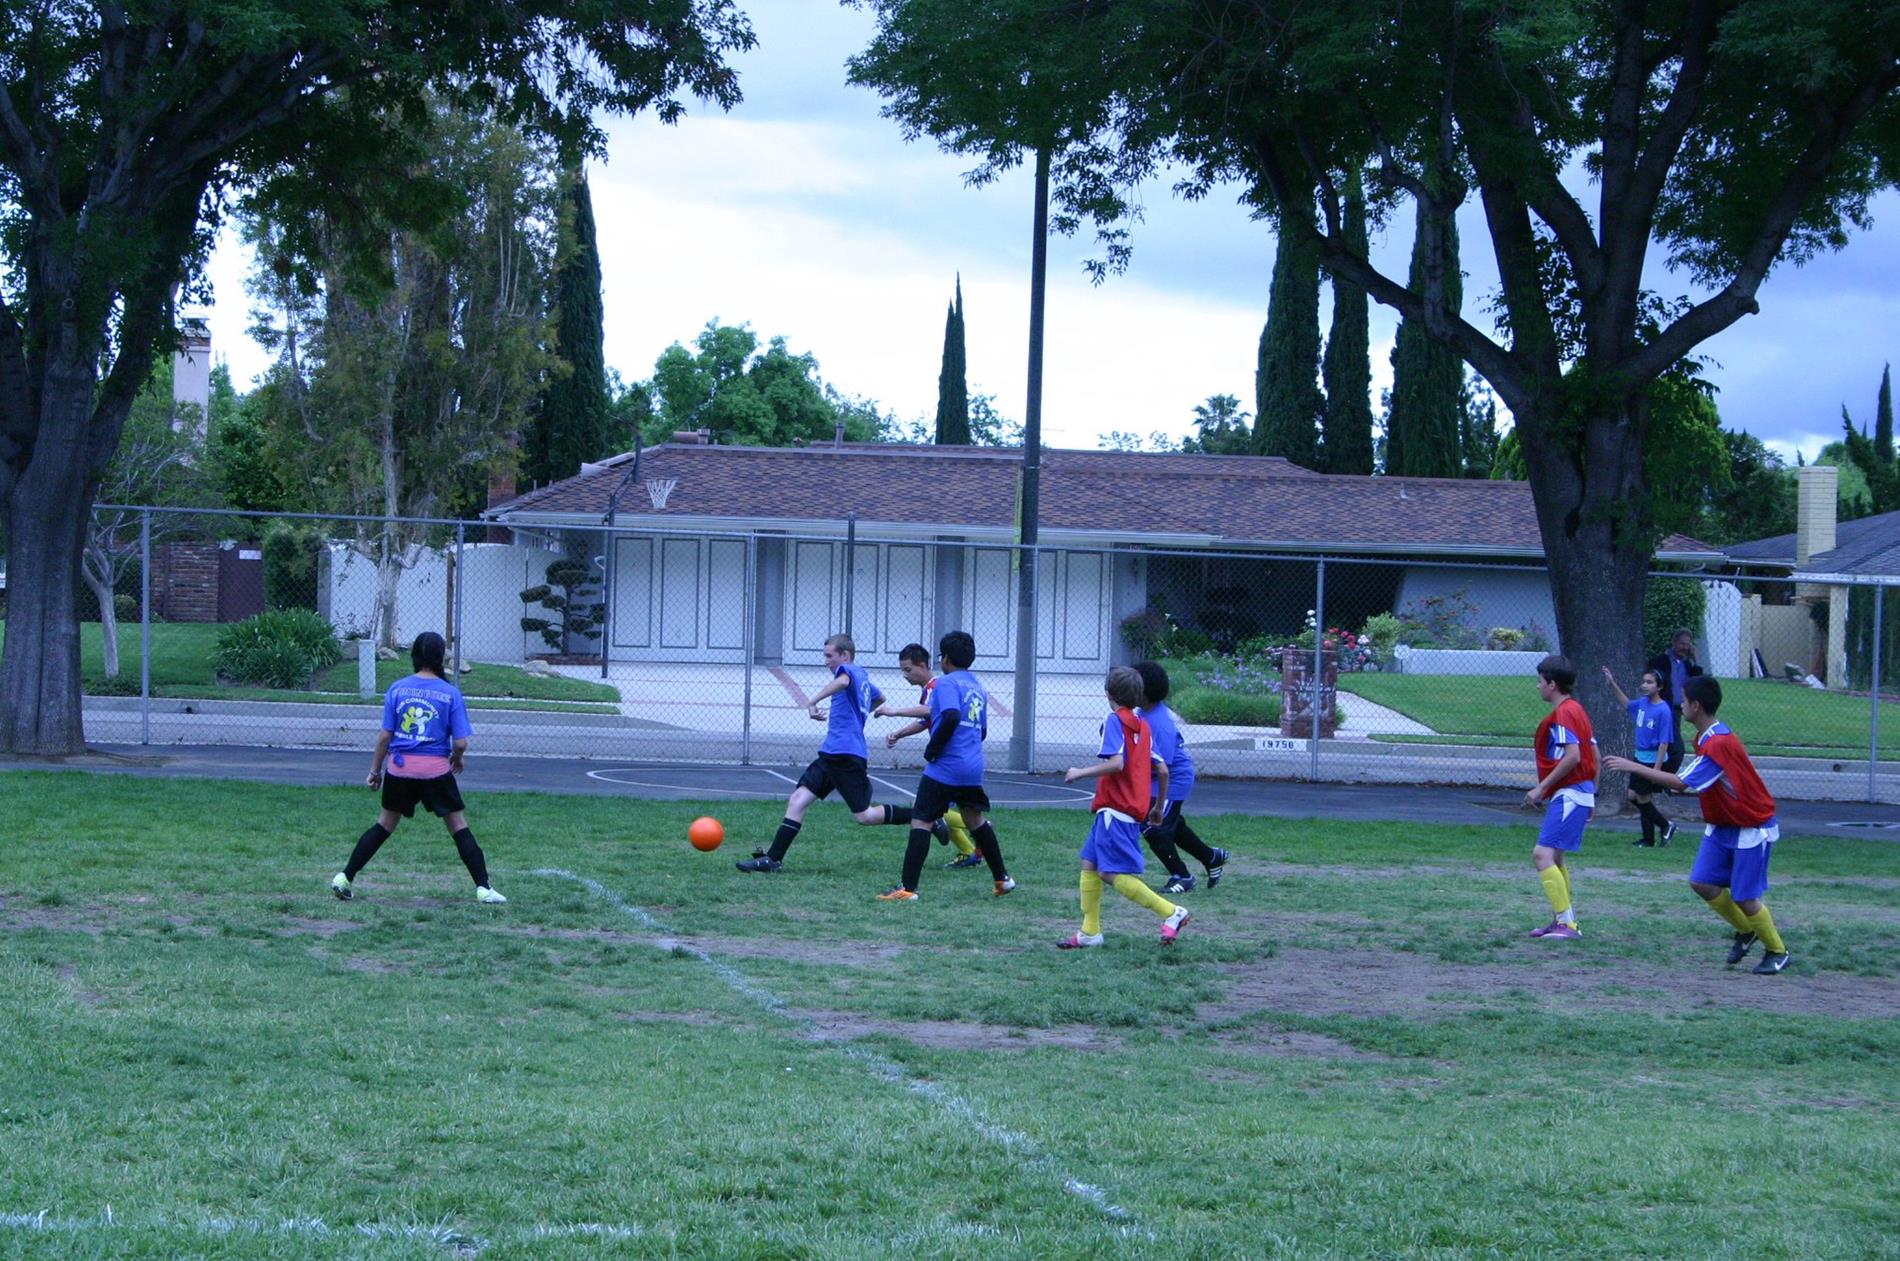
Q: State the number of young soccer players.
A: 9